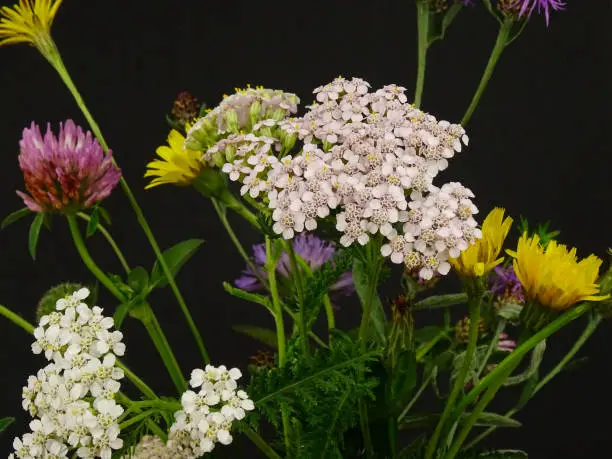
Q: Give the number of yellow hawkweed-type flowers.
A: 4